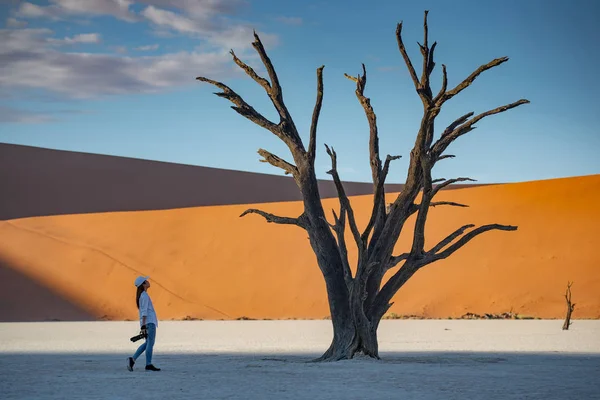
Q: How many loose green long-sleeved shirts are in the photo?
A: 0